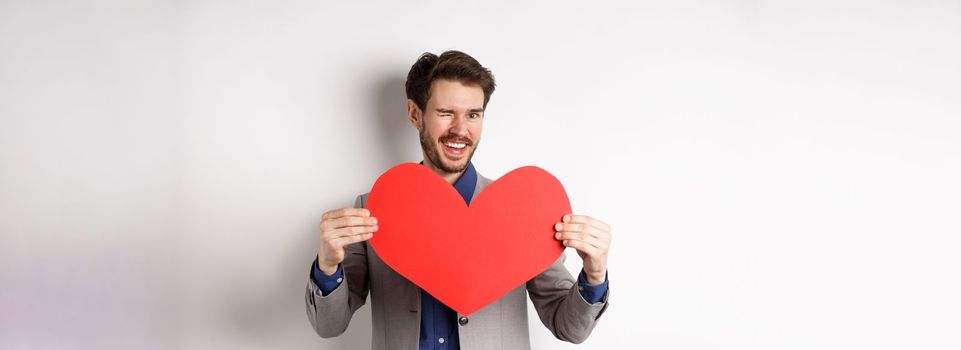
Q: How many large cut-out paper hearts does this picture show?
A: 1